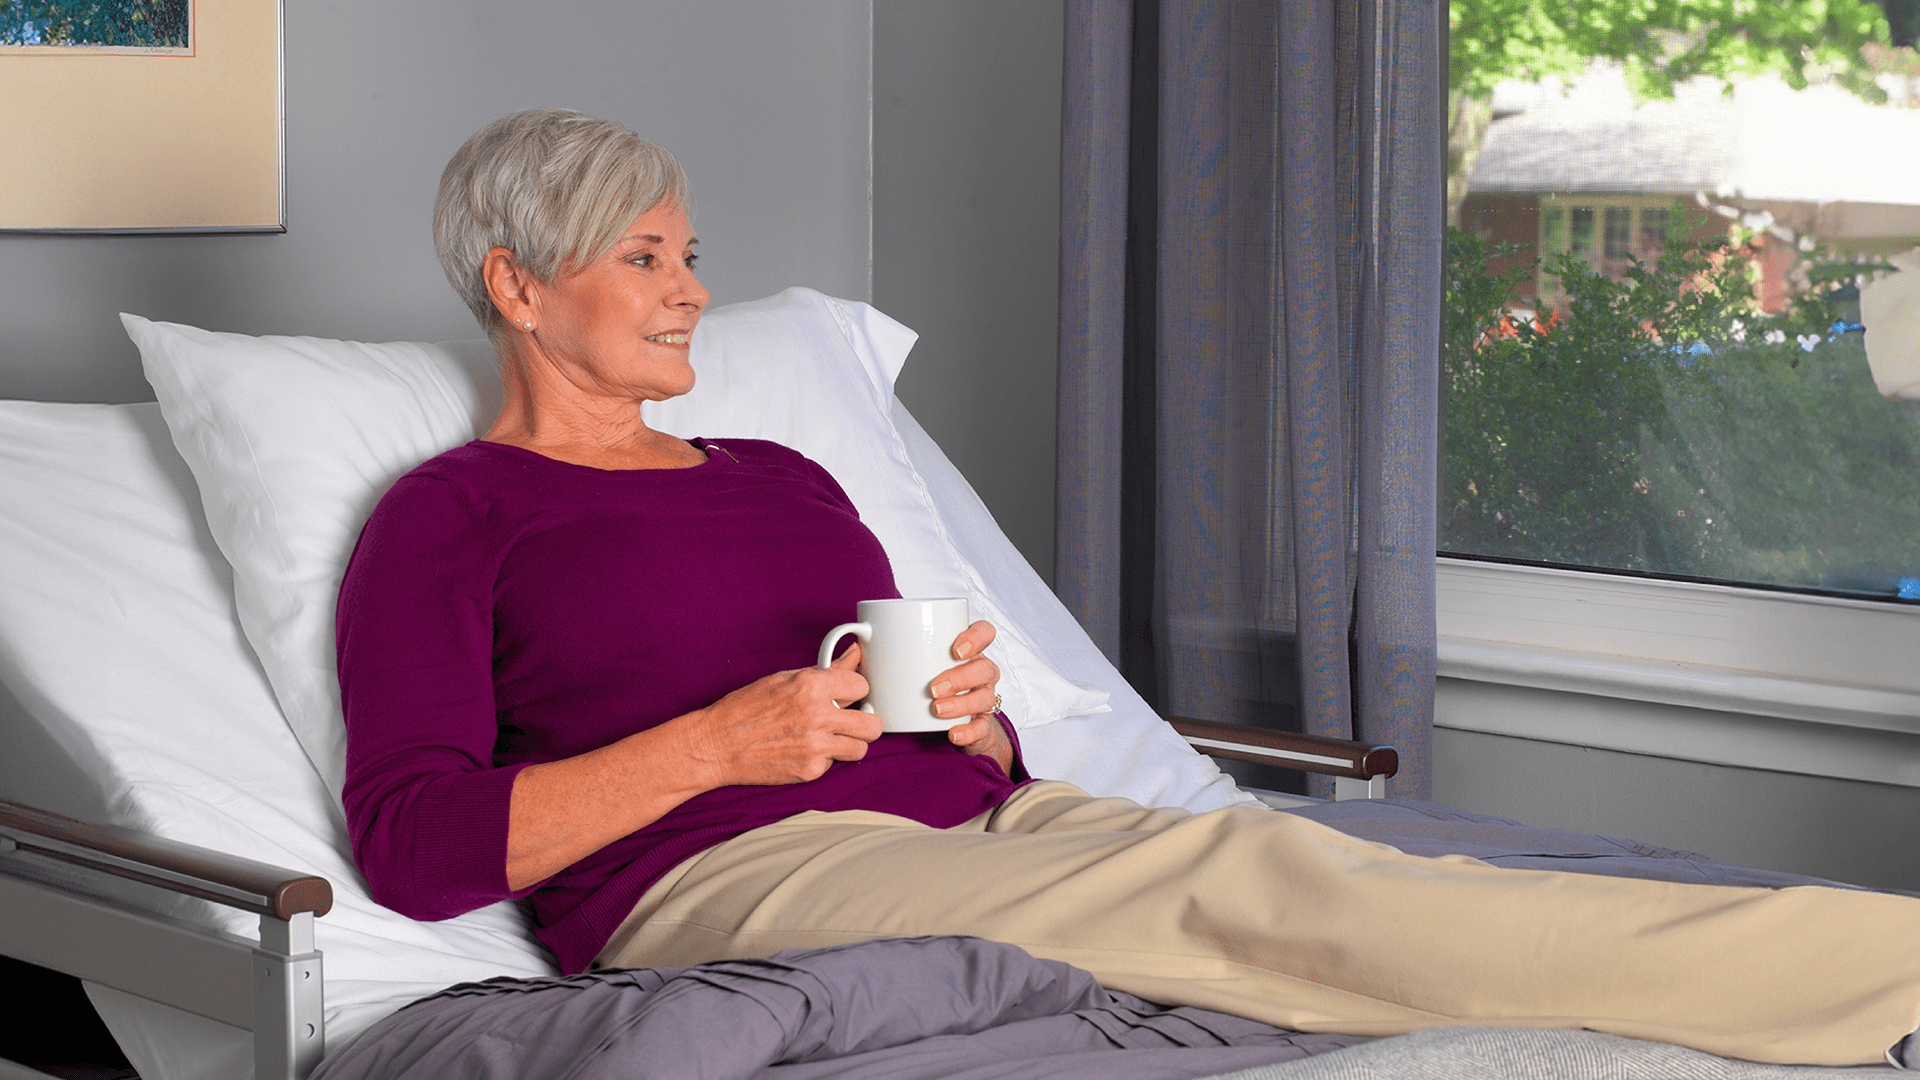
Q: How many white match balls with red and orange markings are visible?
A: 0